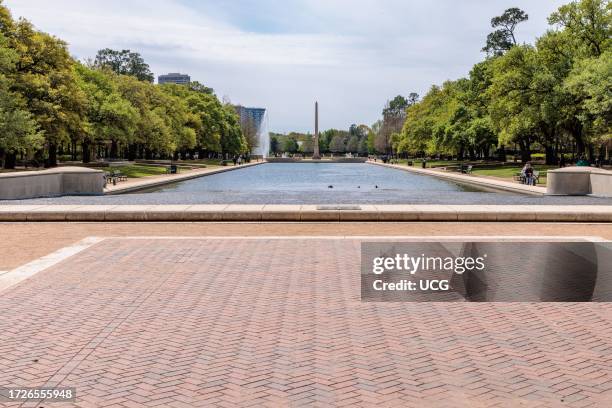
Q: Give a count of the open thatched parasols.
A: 0